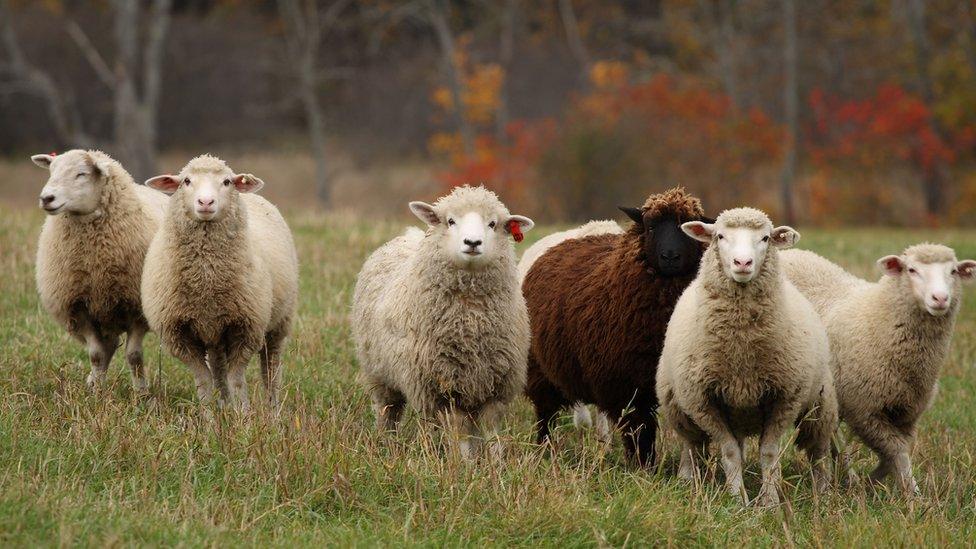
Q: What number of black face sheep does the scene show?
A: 1